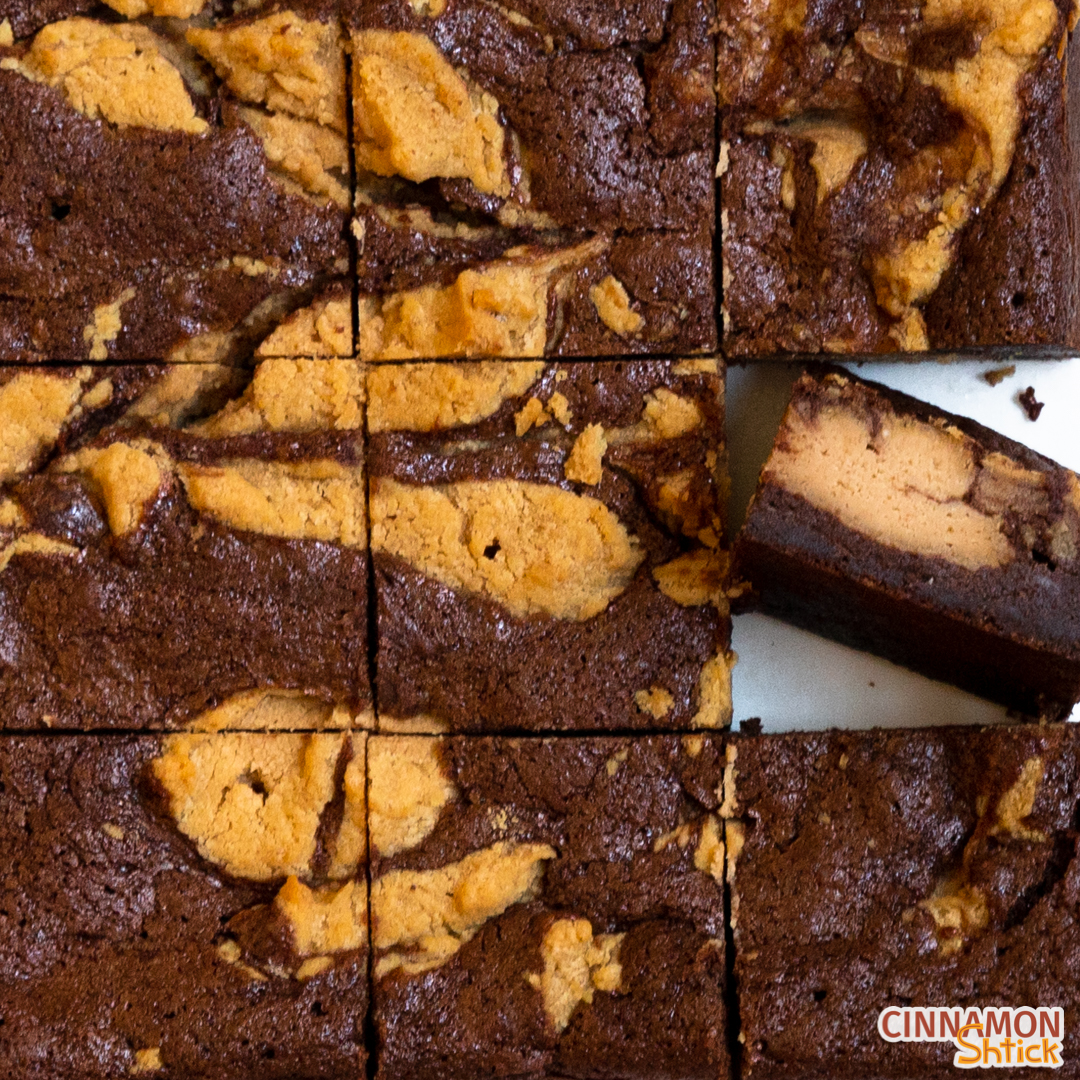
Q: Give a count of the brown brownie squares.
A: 9